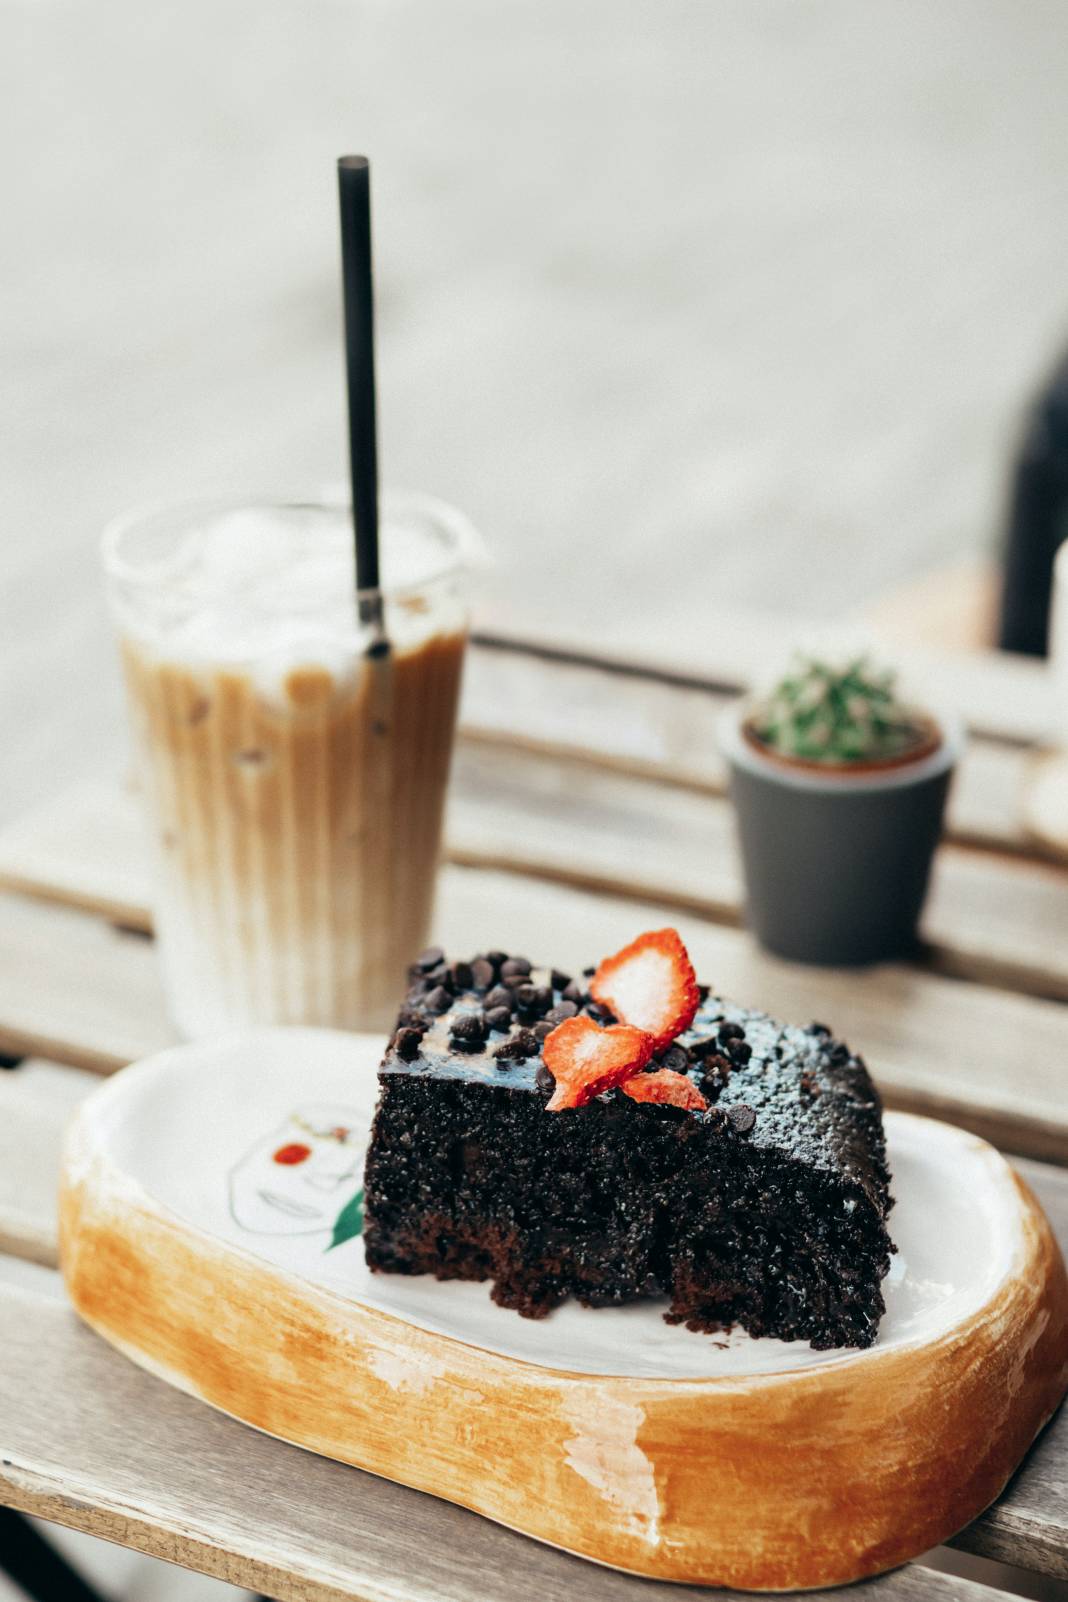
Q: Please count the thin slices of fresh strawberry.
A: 3